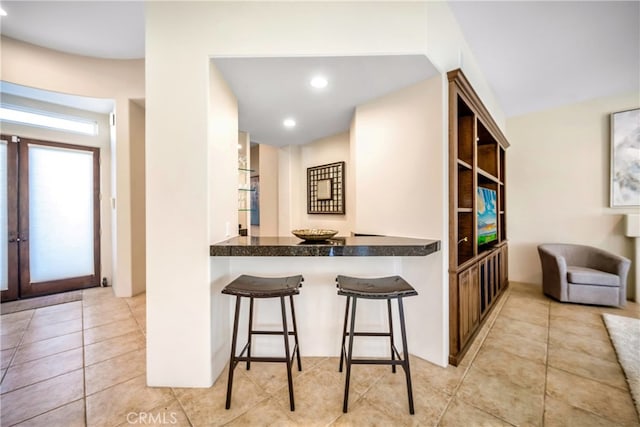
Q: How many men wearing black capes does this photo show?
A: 0